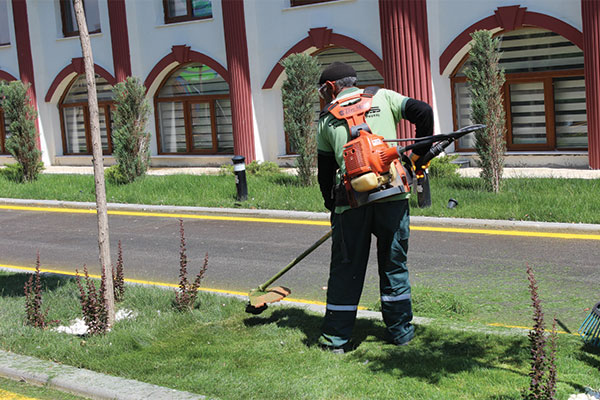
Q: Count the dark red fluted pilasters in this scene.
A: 5